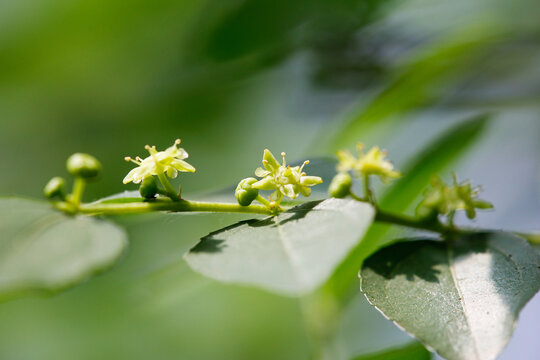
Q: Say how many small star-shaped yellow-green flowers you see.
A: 4